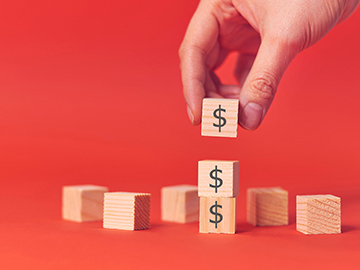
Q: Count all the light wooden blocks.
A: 8